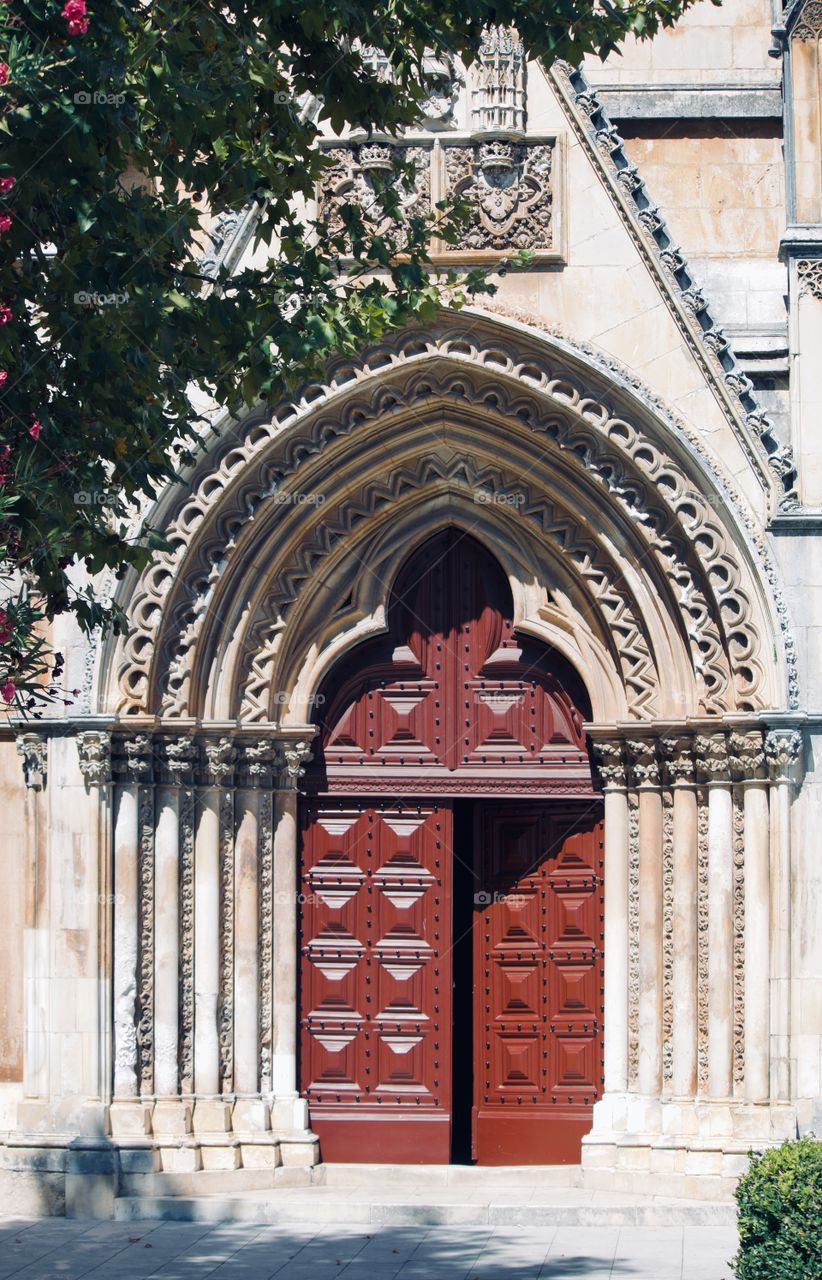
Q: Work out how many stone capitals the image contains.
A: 13